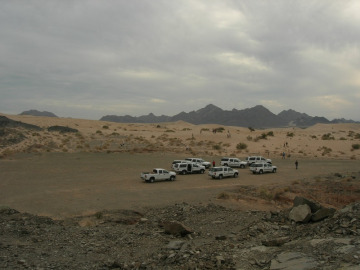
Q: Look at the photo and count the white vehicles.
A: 8